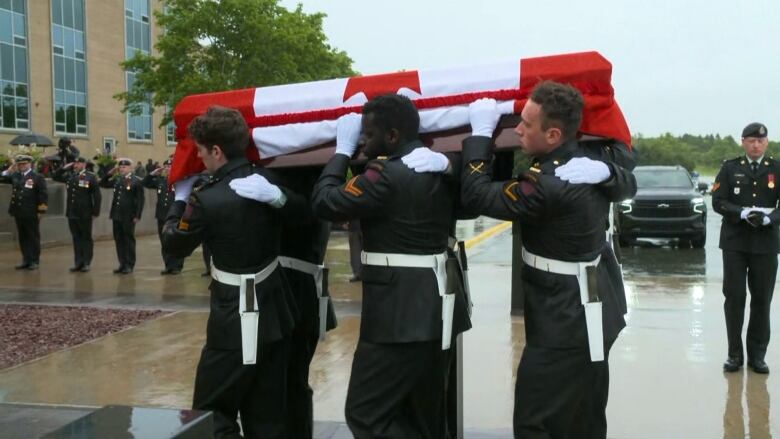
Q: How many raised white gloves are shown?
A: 6